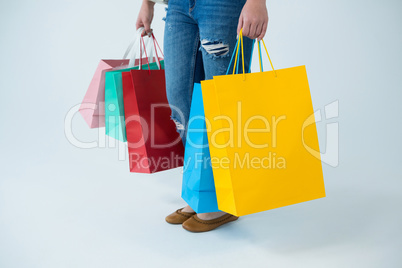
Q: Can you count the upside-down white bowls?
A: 0